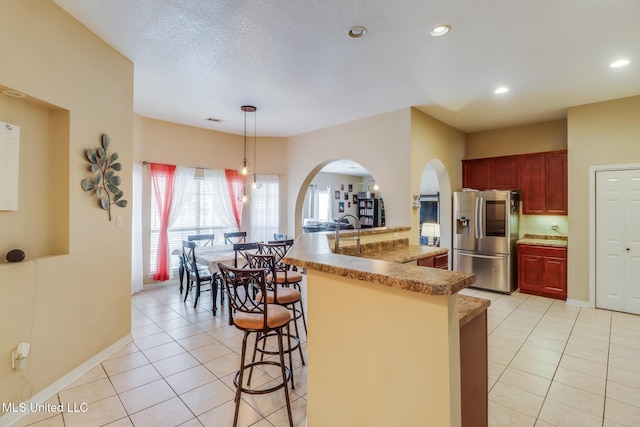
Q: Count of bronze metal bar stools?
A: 3